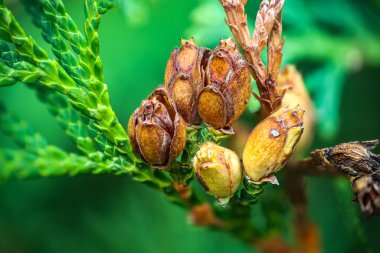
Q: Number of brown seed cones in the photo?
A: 3